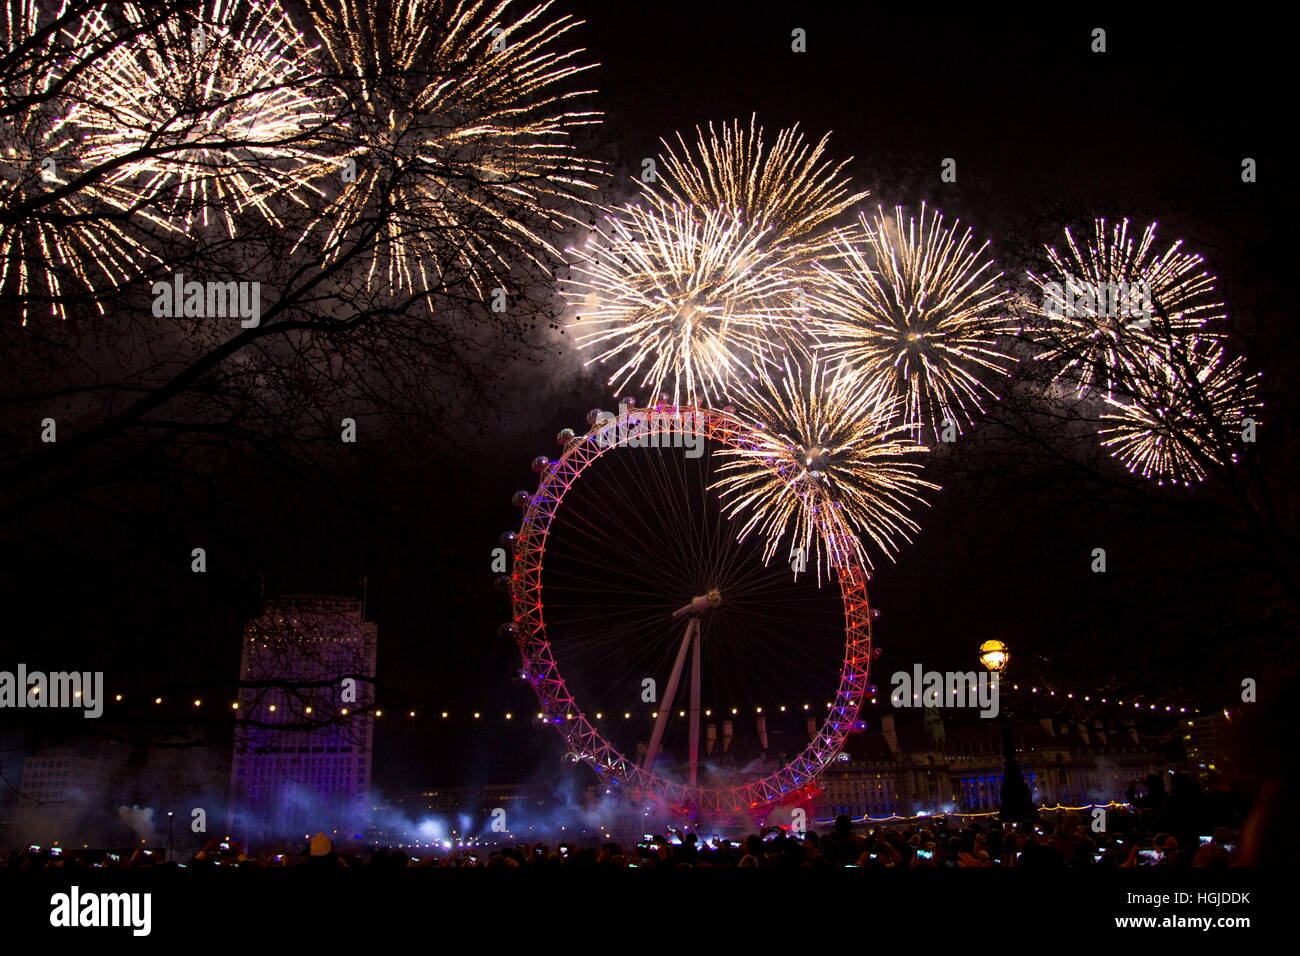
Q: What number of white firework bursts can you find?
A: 9